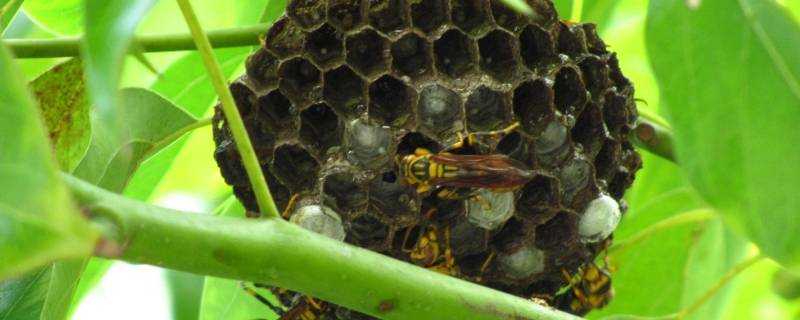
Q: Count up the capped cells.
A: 8